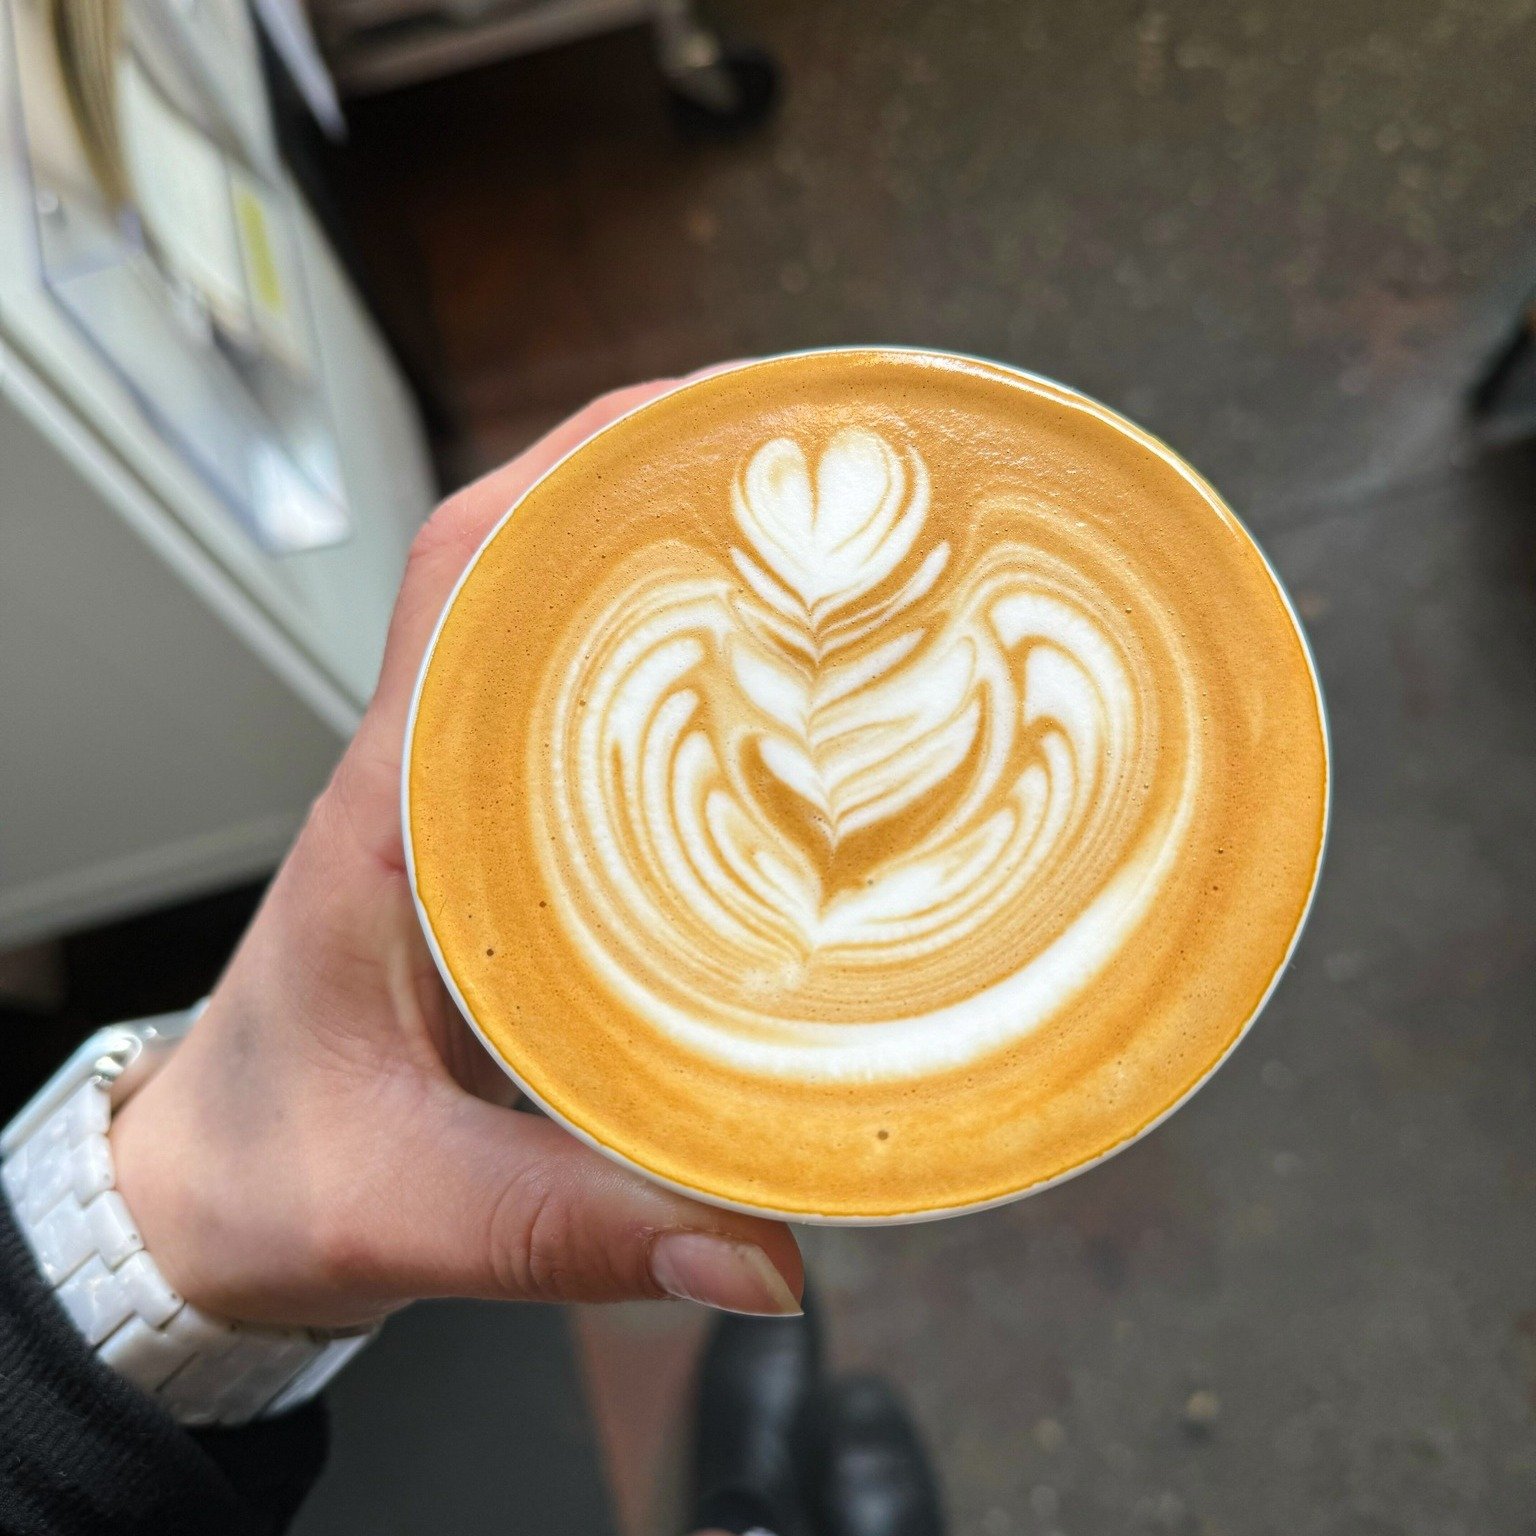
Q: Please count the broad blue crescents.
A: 0